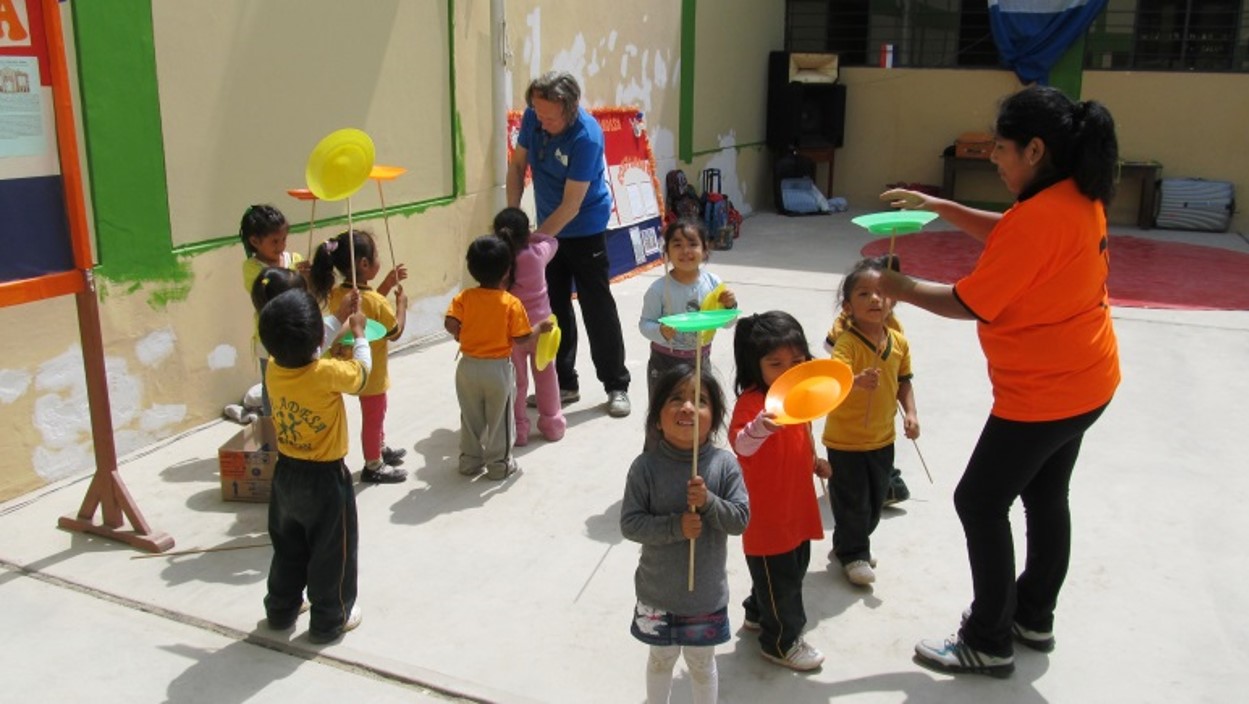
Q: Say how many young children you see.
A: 11